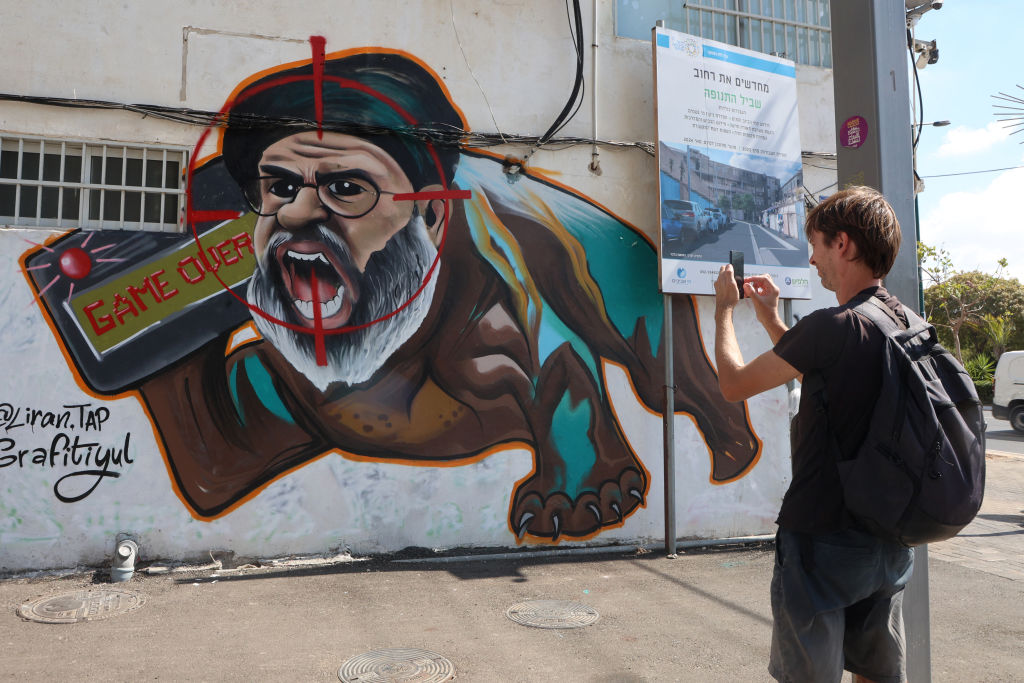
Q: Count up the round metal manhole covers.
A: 3